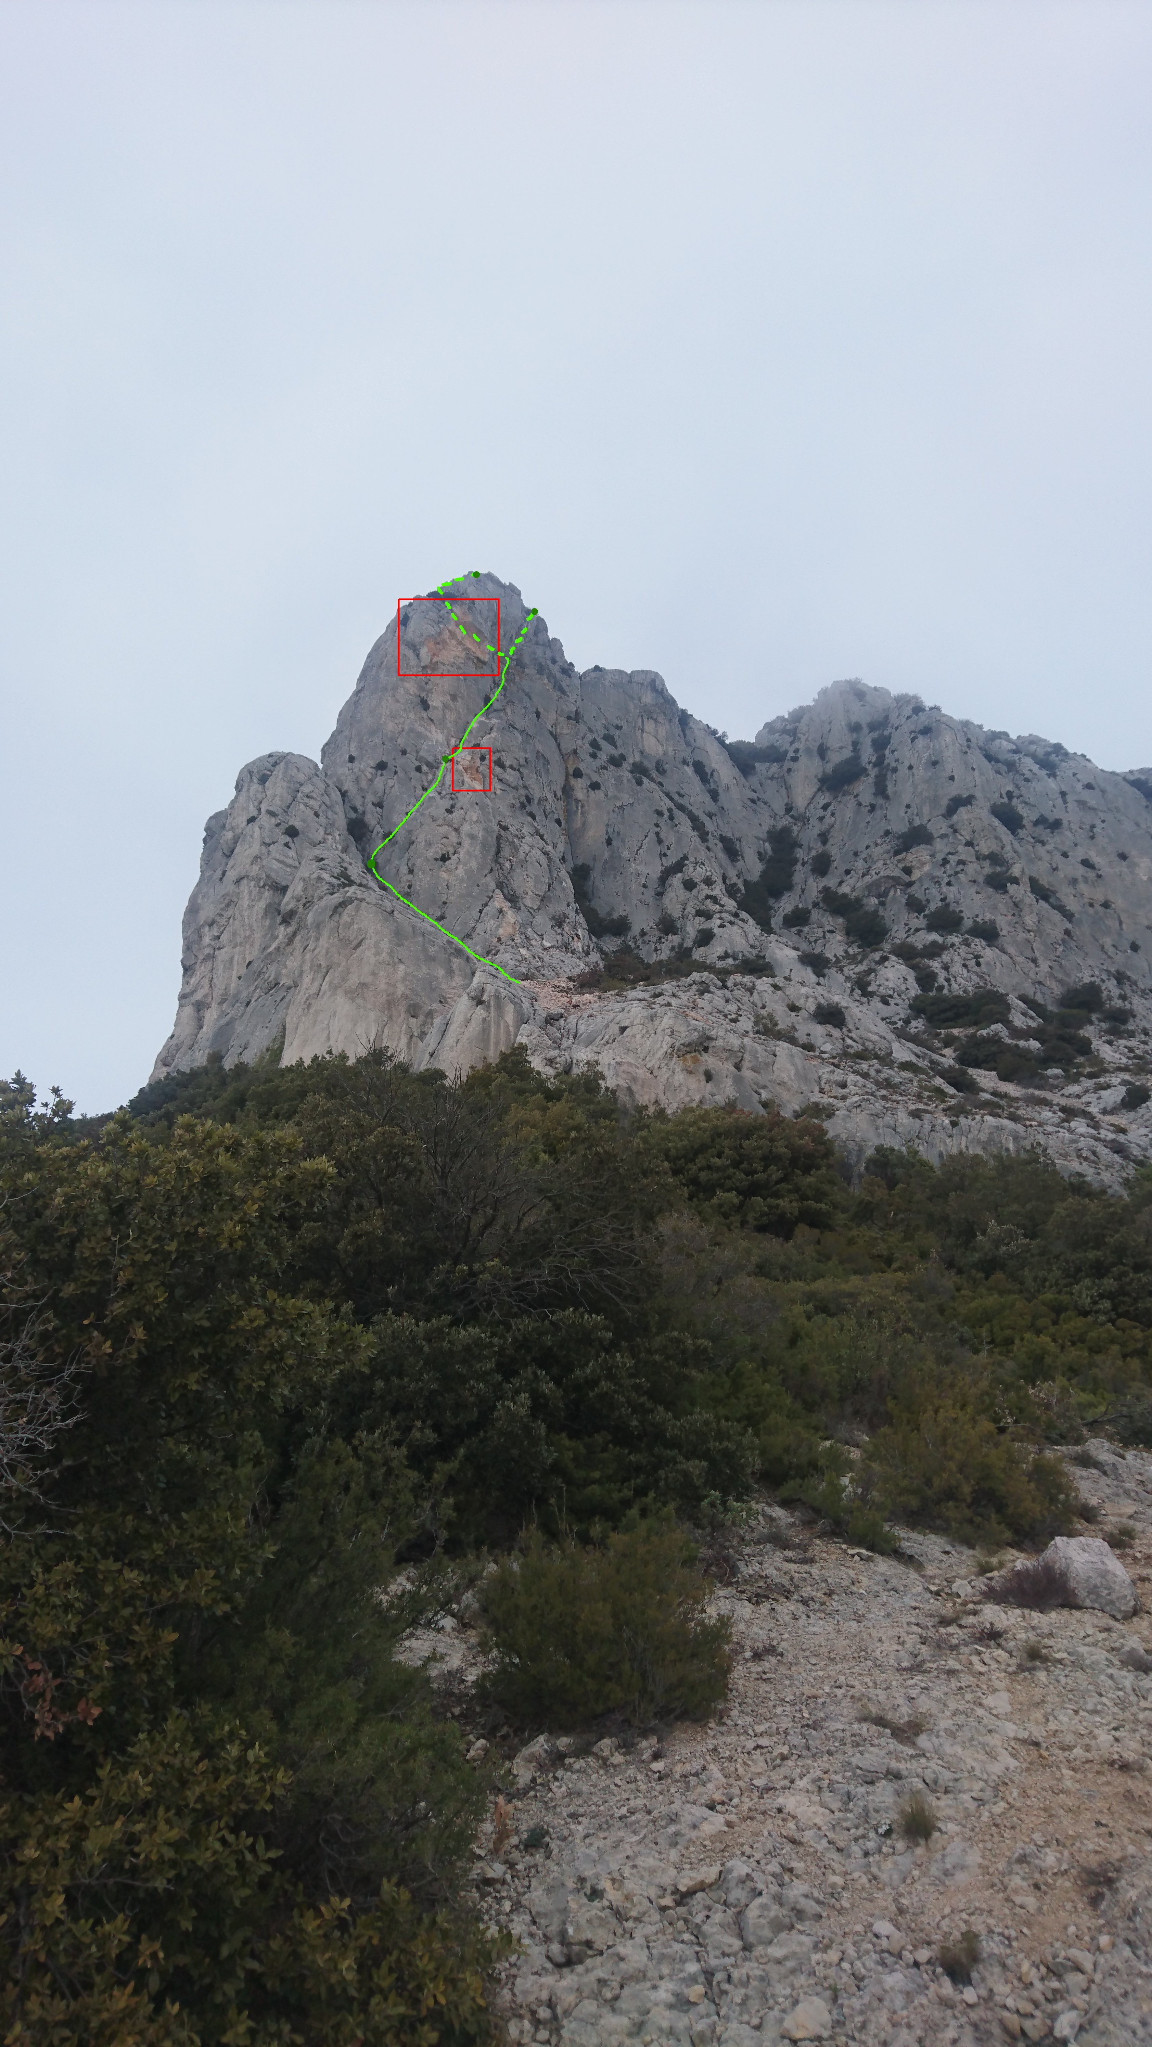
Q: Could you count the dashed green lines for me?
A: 2